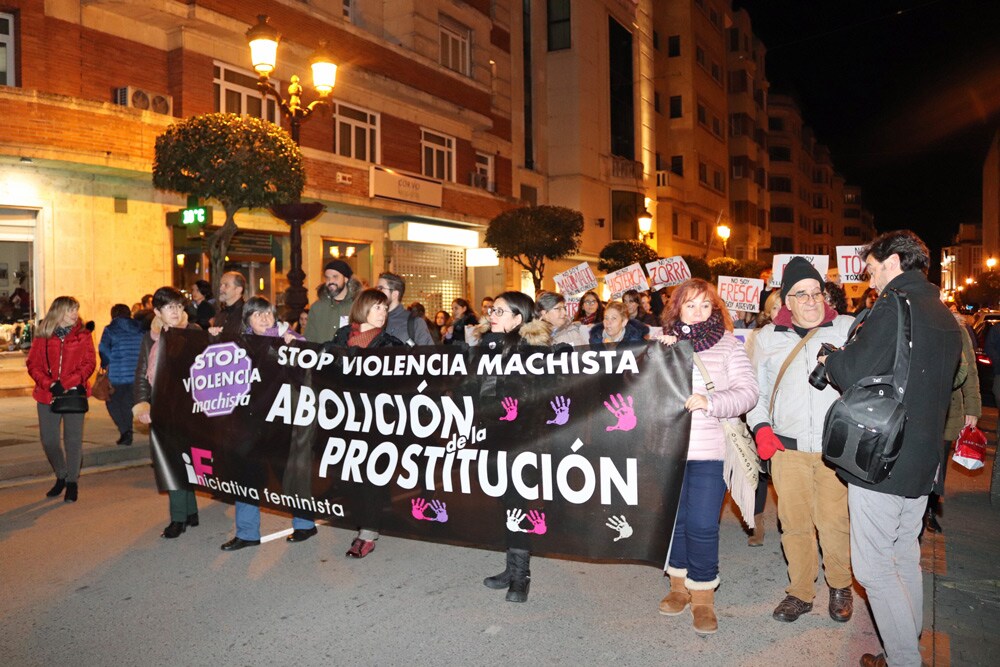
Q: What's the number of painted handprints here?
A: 8